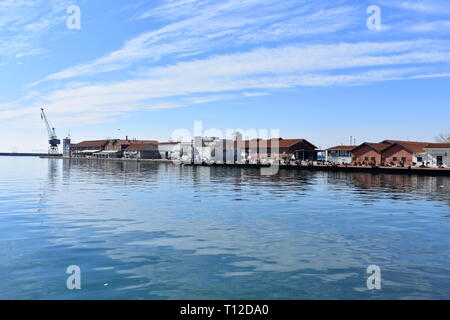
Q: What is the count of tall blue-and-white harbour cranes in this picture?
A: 1